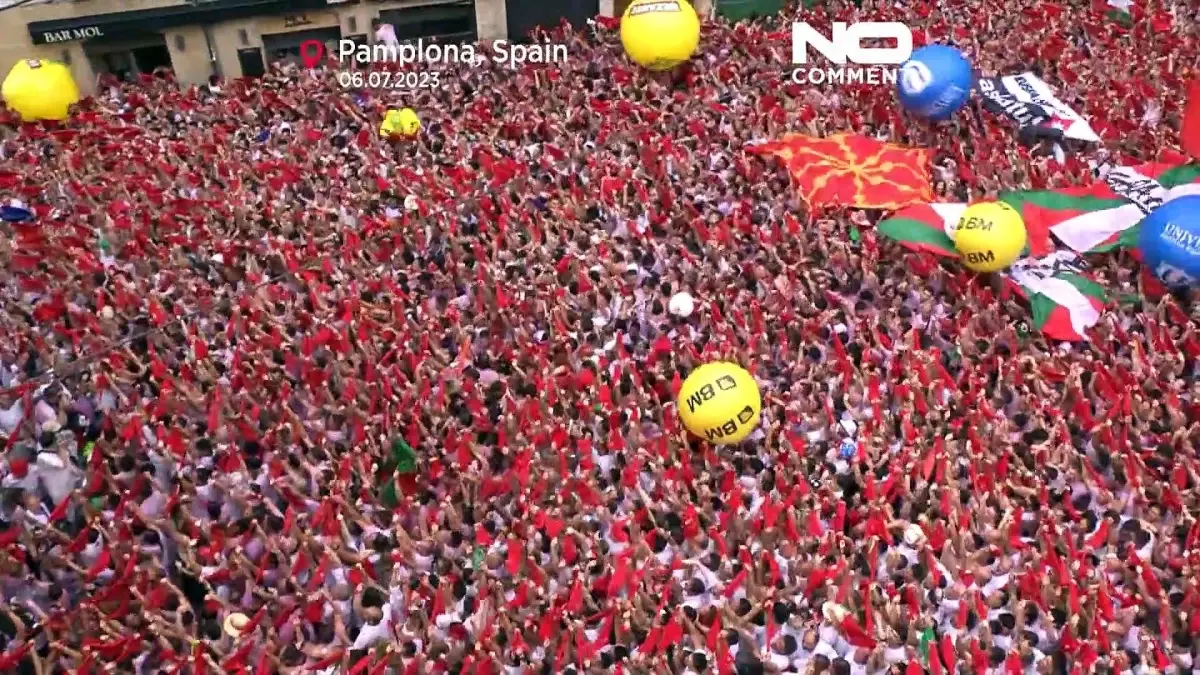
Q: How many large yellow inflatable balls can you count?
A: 4